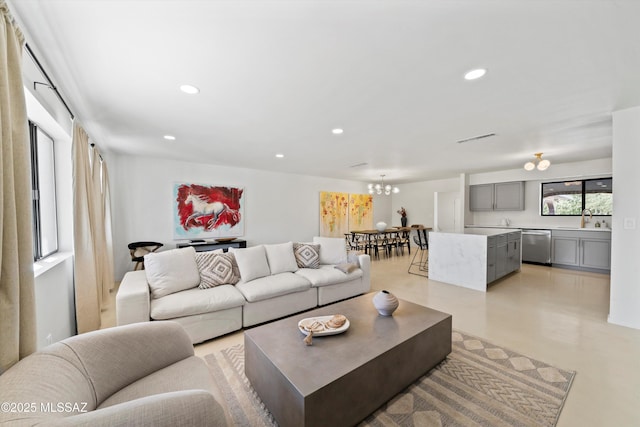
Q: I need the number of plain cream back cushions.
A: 4